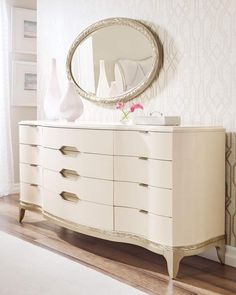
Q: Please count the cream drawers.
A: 12